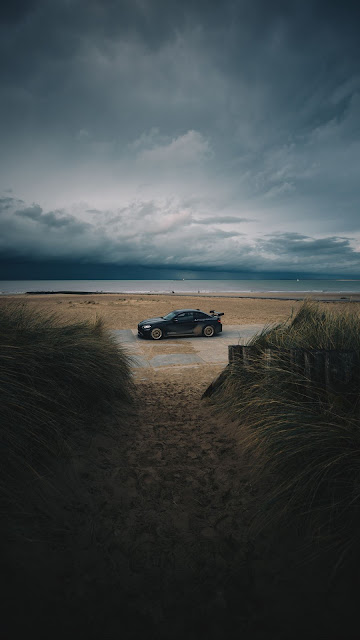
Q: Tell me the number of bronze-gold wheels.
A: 2